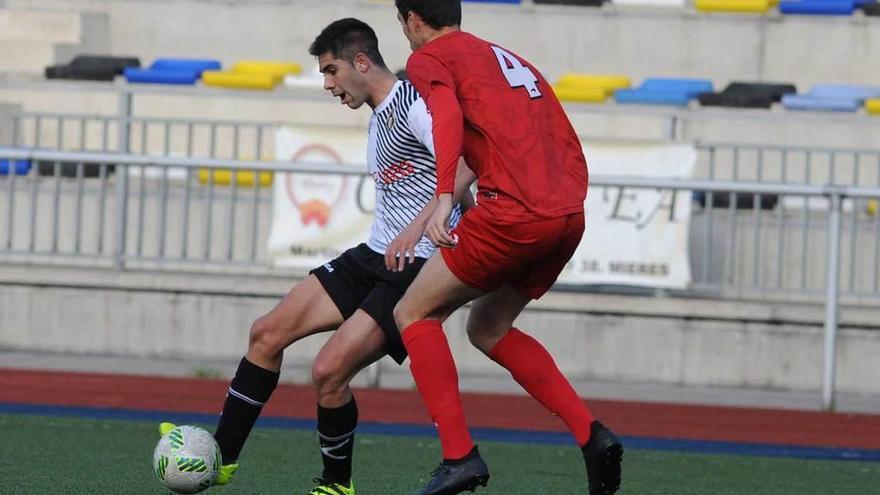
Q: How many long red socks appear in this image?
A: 2